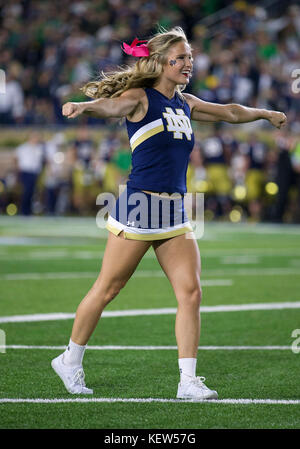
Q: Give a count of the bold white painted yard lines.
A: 3